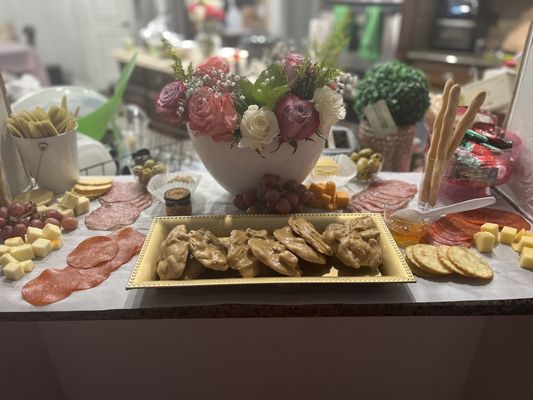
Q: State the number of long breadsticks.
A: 3